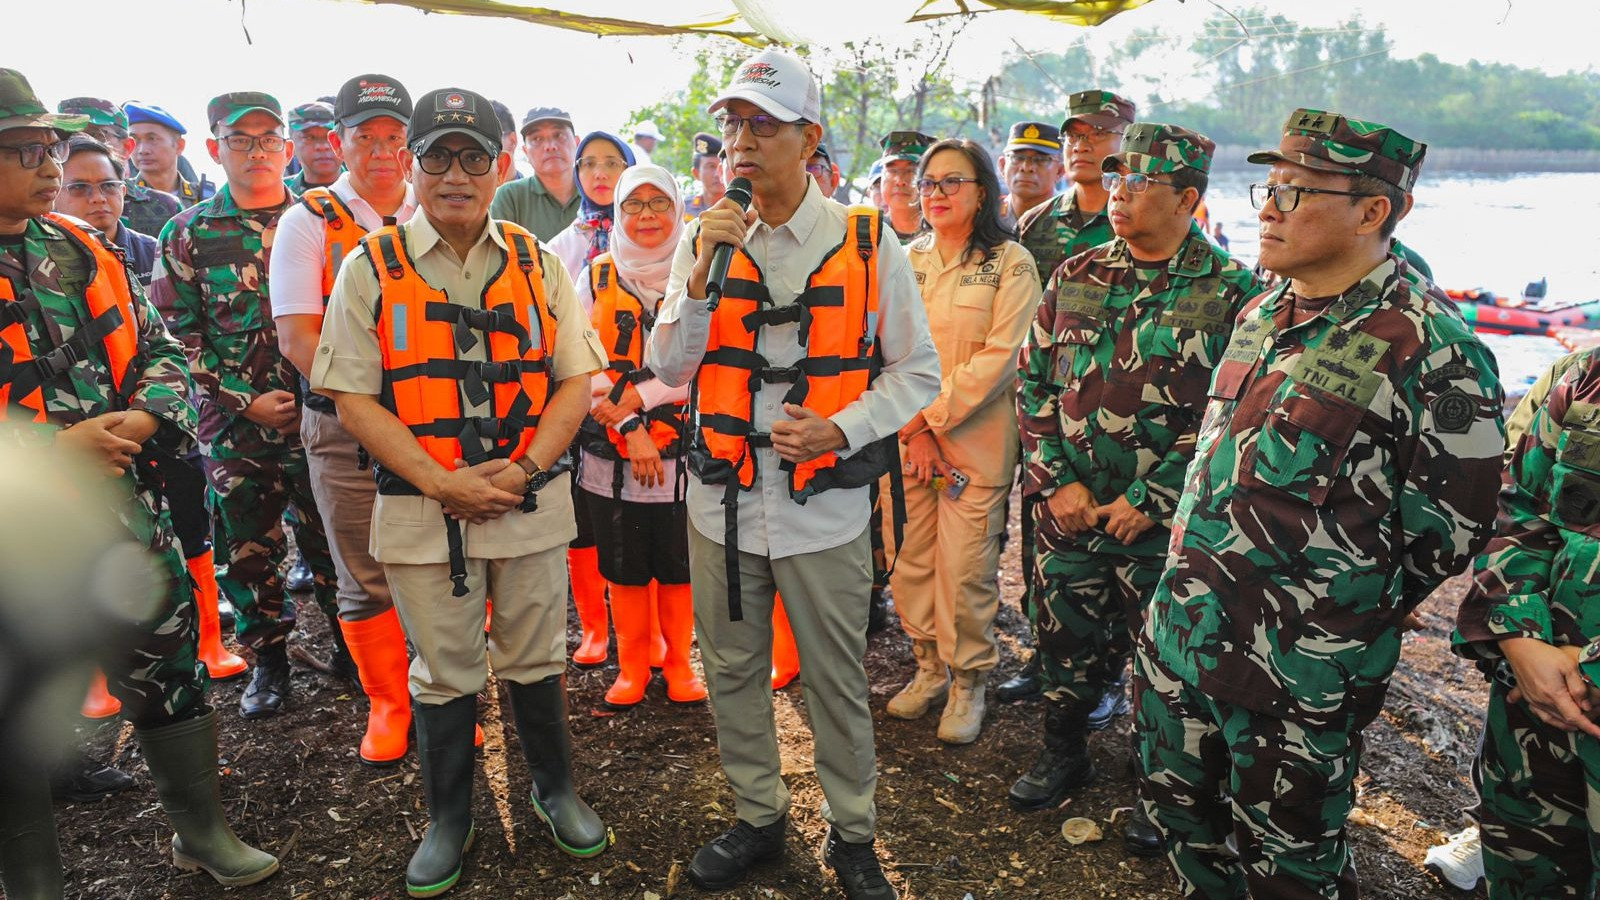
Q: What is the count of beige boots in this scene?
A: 2